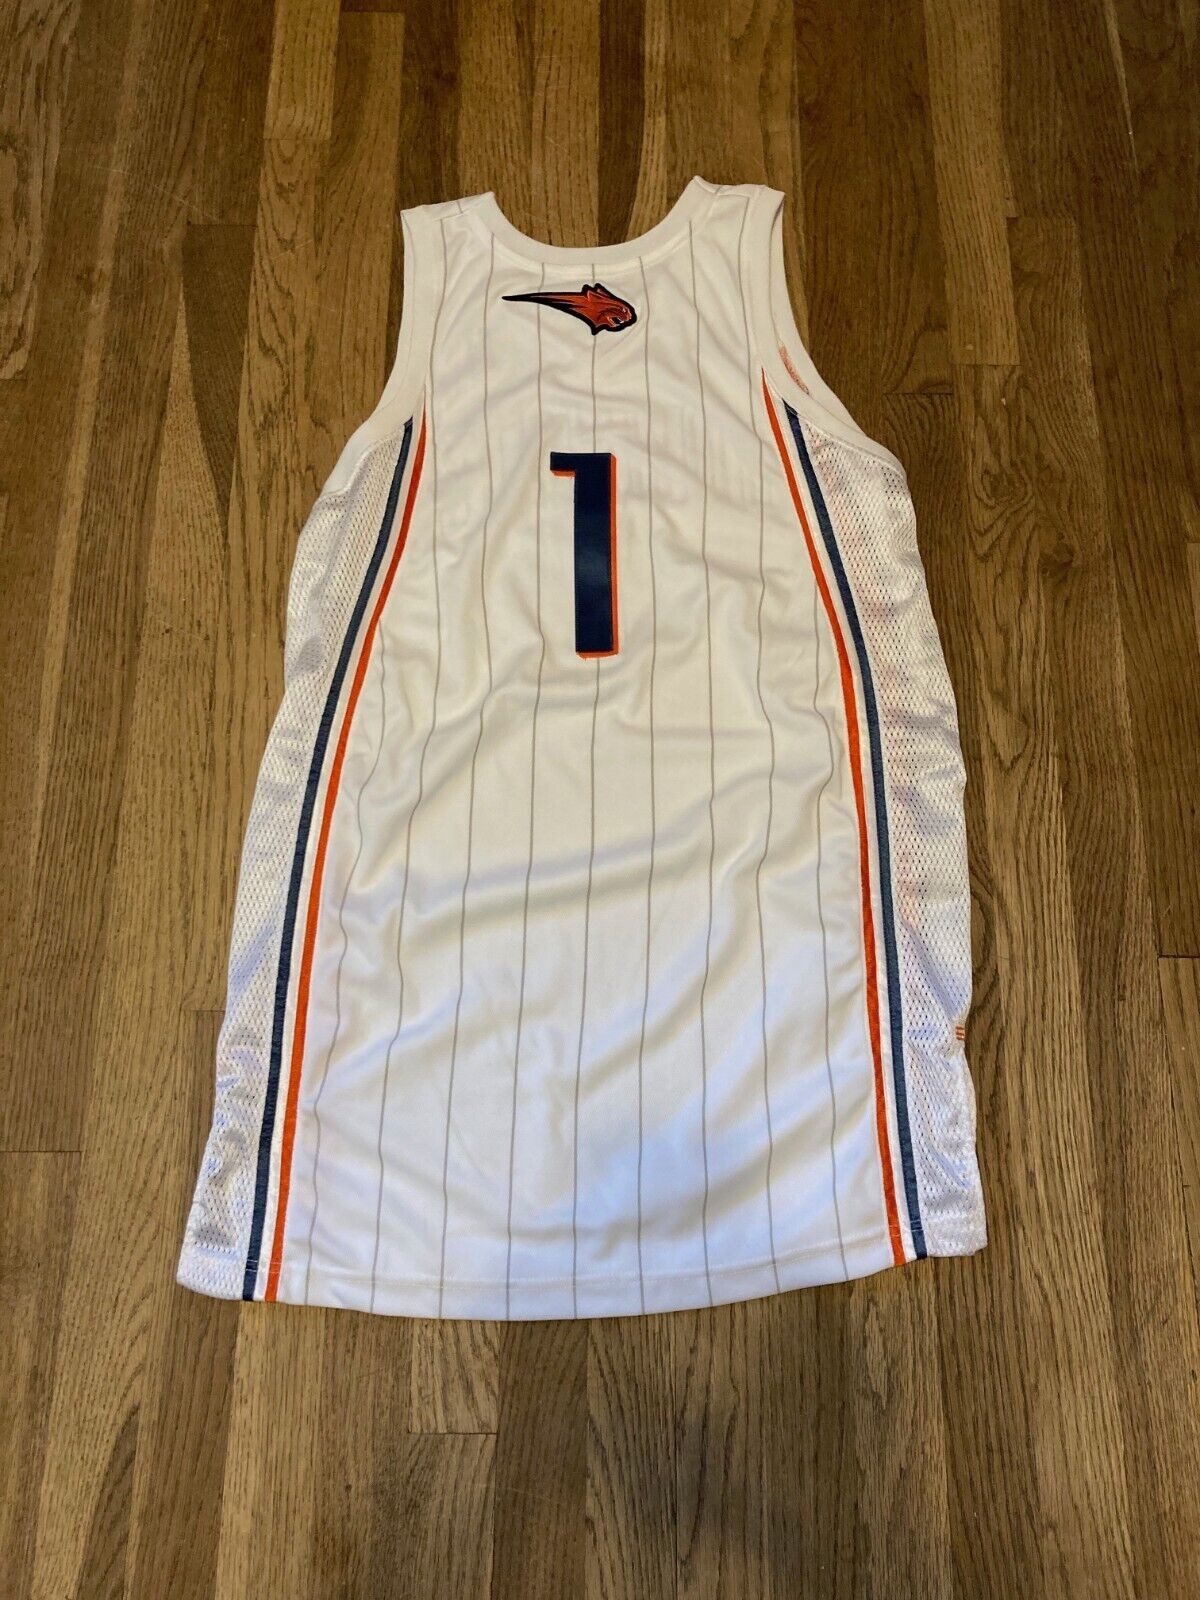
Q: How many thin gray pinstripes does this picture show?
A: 9